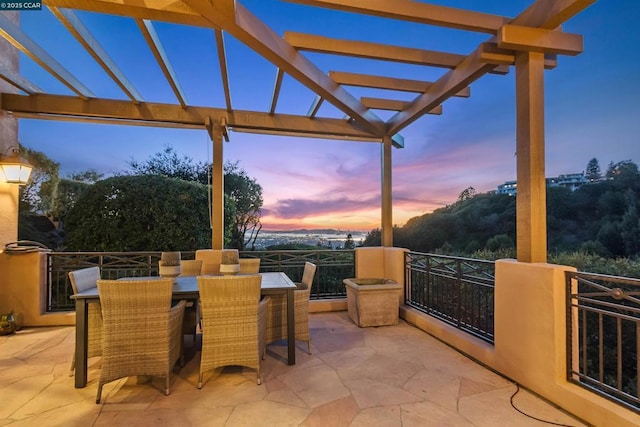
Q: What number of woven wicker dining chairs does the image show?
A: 6